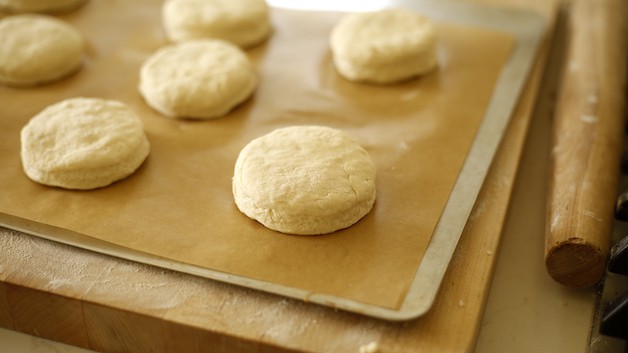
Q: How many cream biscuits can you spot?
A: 7